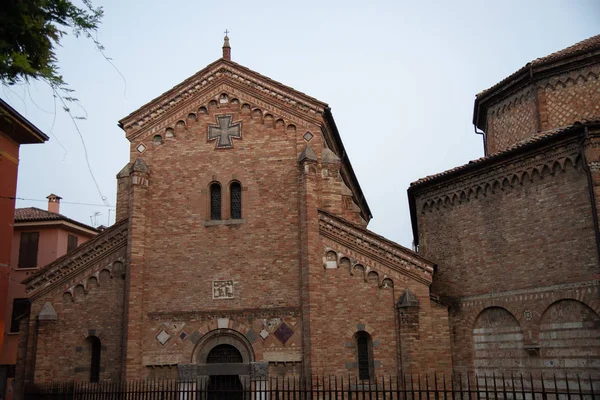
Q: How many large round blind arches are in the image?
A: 2